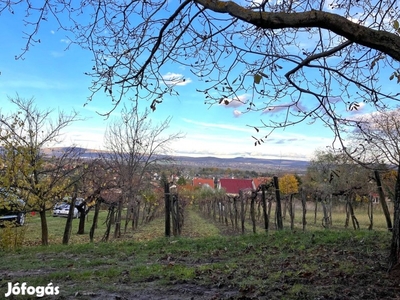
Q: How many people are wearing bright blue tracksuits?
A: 0